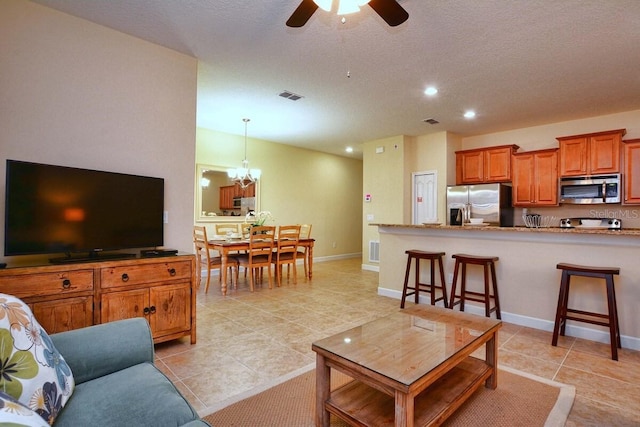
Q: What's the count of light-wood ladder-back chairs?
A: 6